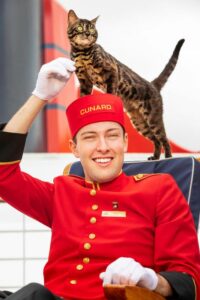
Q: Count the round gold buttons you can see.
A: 8